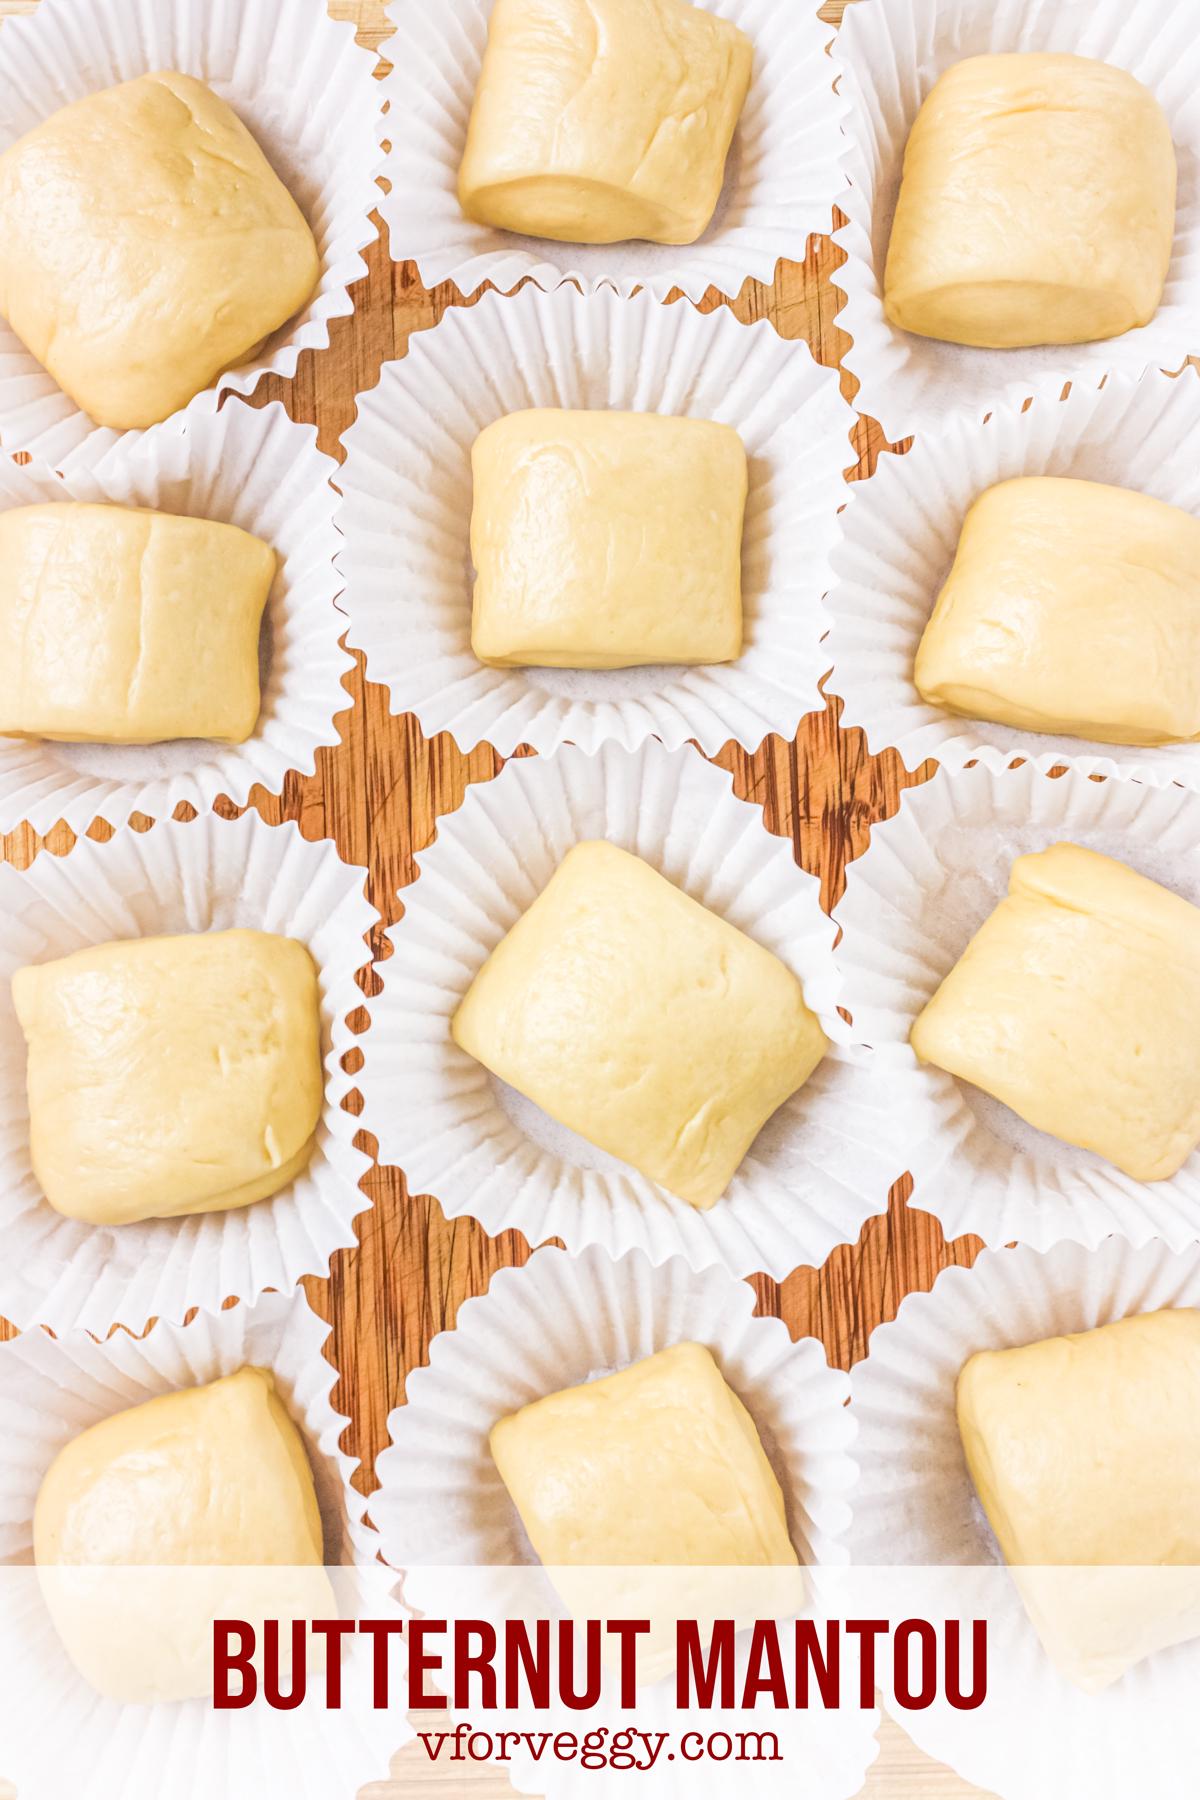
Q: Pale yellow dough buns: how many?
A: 12